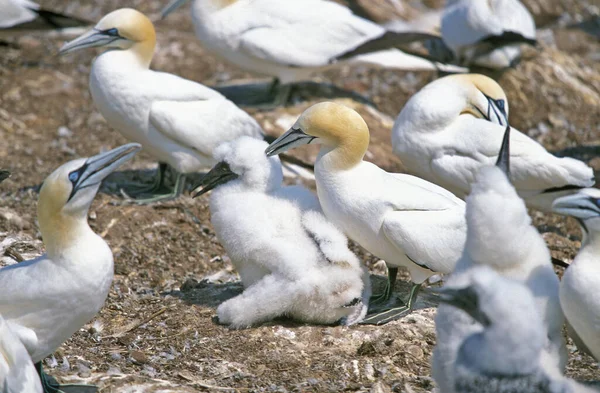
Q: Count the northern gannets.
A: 12